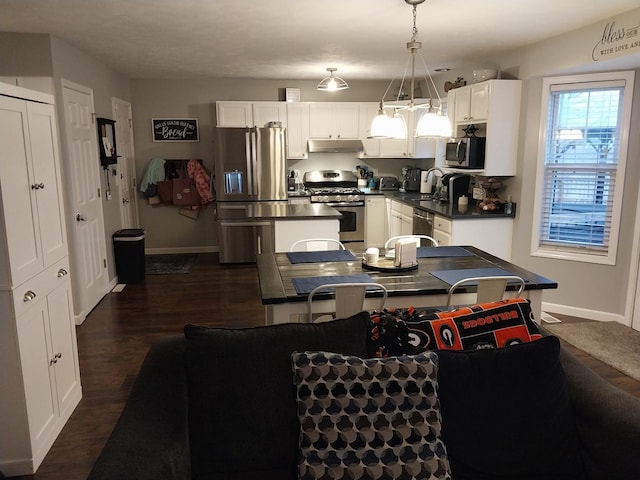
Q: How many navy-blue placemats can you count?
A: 4